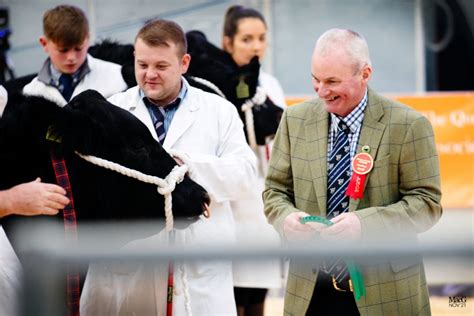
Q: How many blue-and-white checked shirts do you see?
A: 1